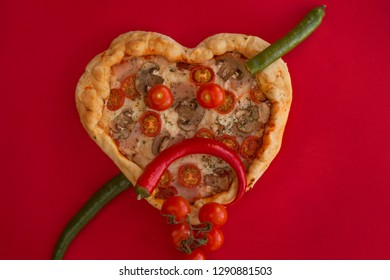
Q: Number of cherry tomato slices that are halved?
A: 11